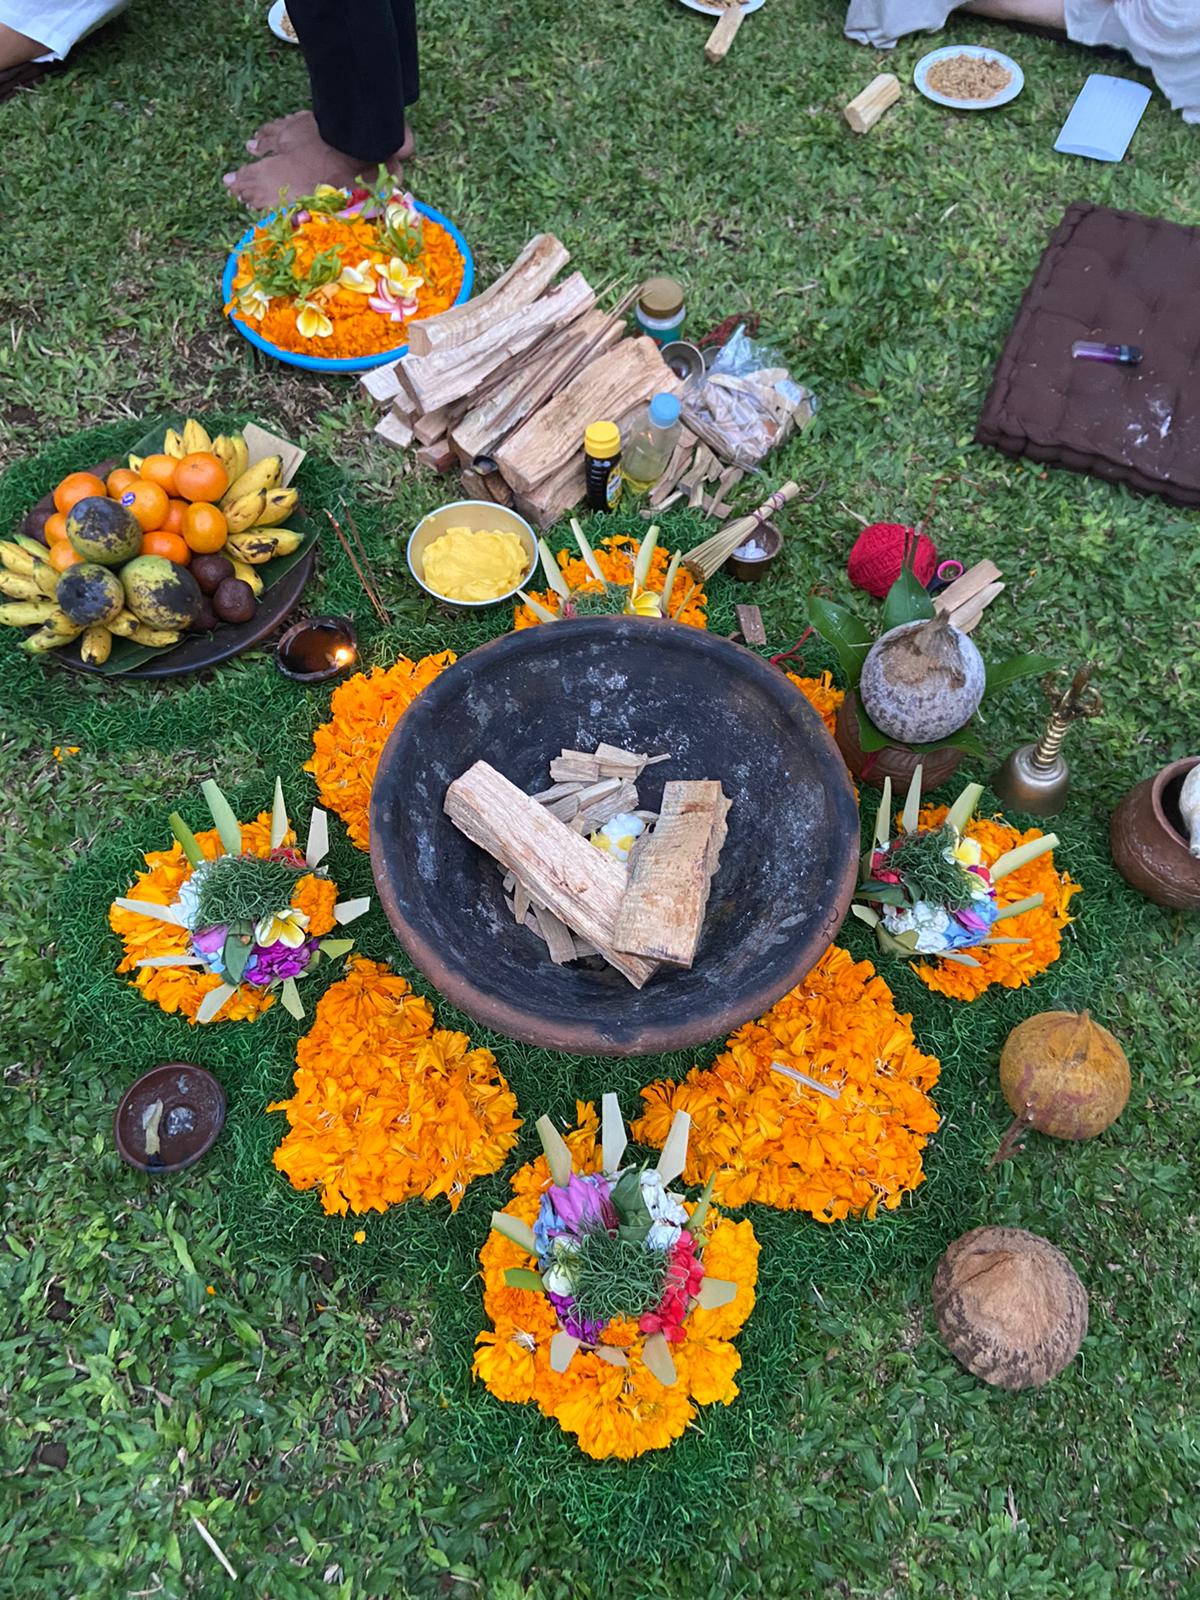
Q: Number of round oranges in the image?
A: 10